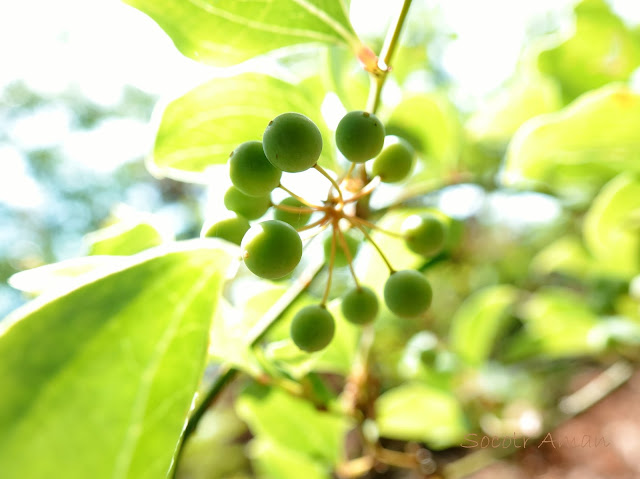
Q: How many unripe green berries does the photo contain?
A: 13